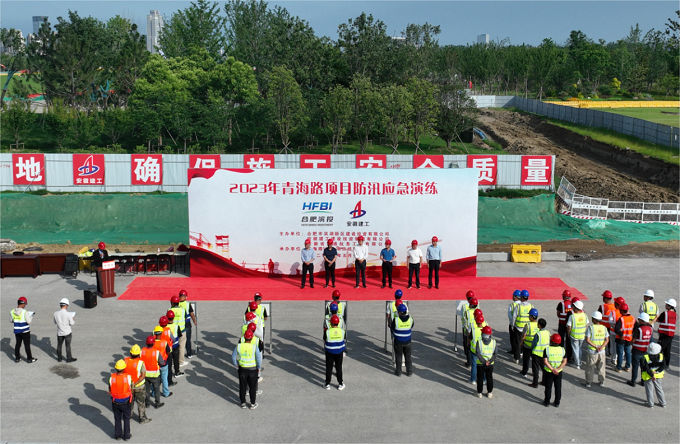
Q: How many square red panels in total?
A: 10